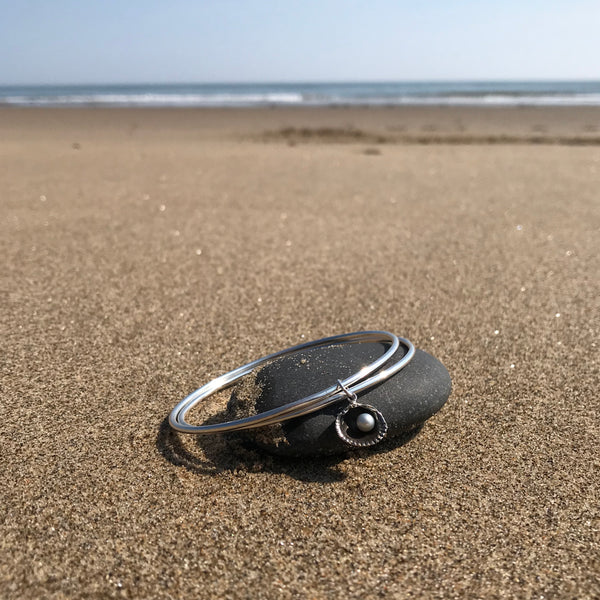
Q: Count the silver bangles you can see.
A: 2